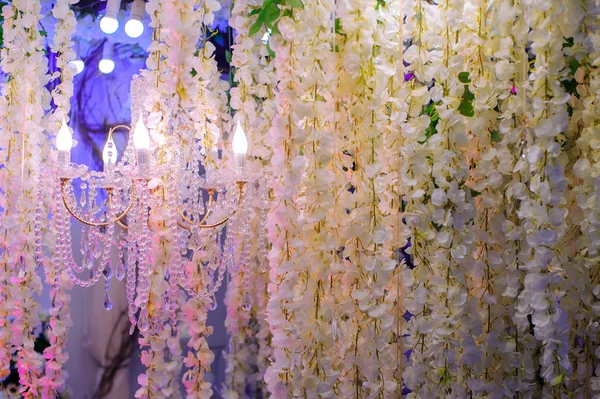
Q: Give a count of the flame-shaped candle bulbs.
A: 4